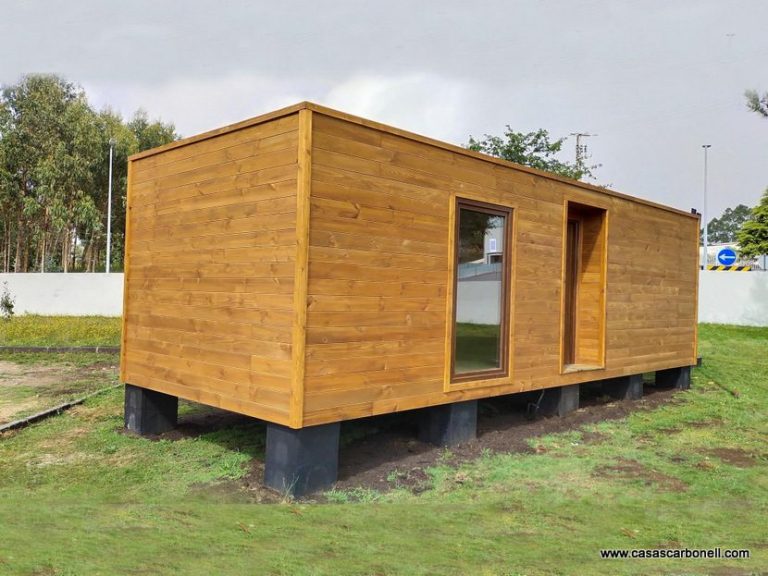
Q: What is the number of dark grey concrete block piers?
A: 6